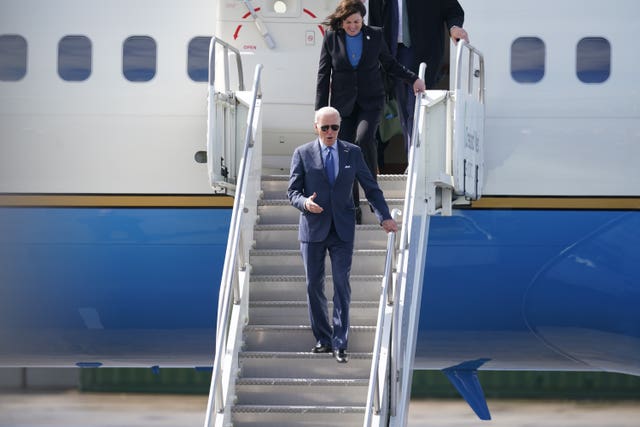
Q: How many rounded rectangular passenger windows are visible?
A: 6